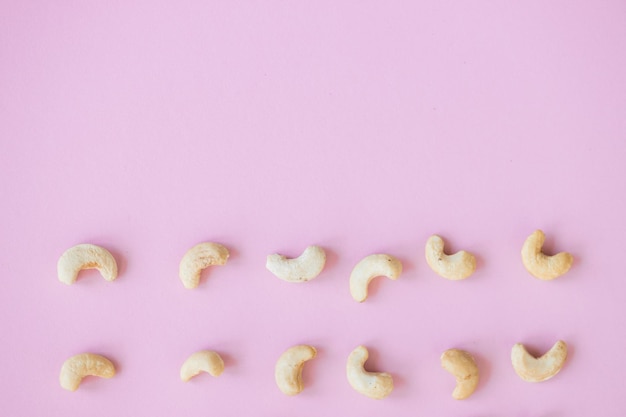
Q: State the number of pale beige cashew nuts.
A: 12